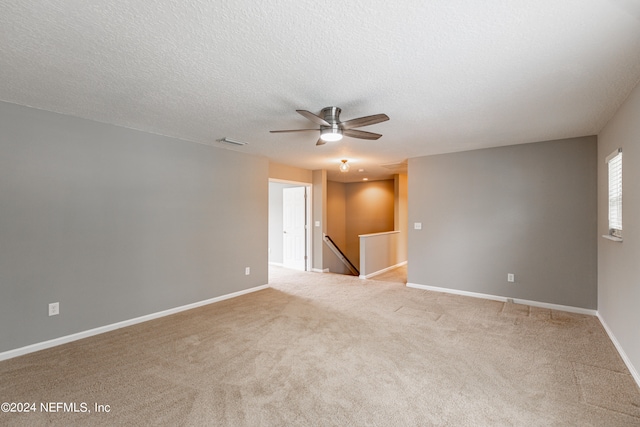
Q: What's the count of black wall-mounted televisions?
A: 0